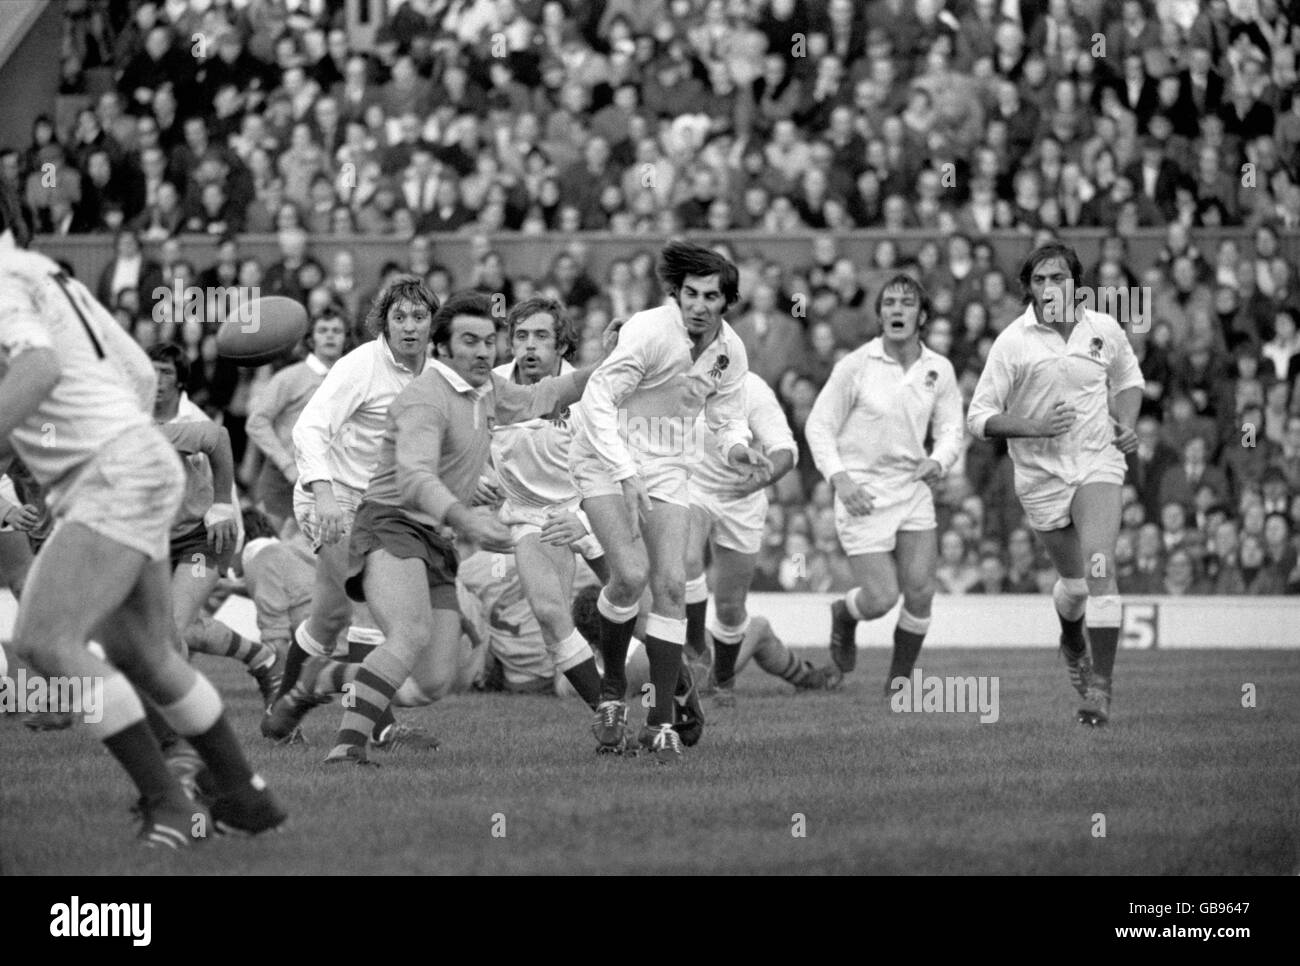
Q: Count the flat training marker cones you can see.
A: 0